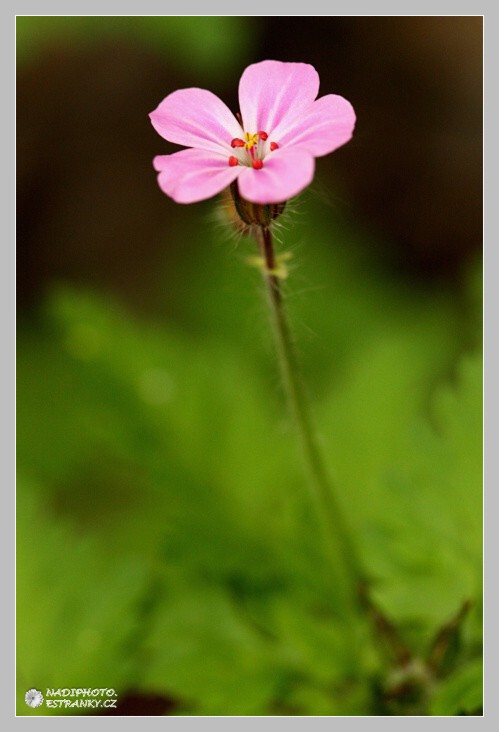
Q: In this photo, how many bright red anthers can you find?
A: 5